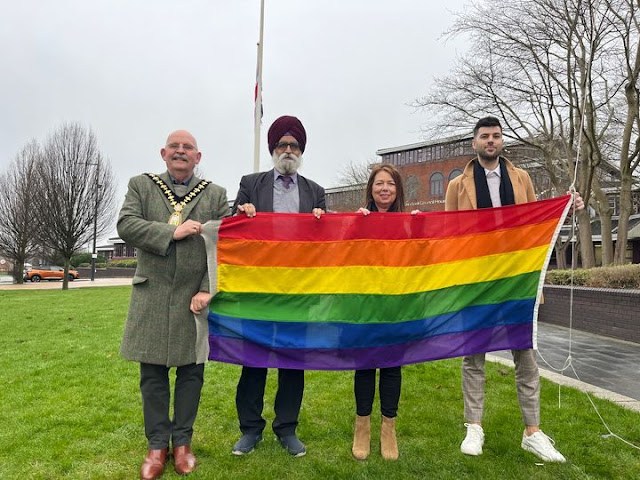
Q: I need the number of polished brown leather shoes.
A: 2